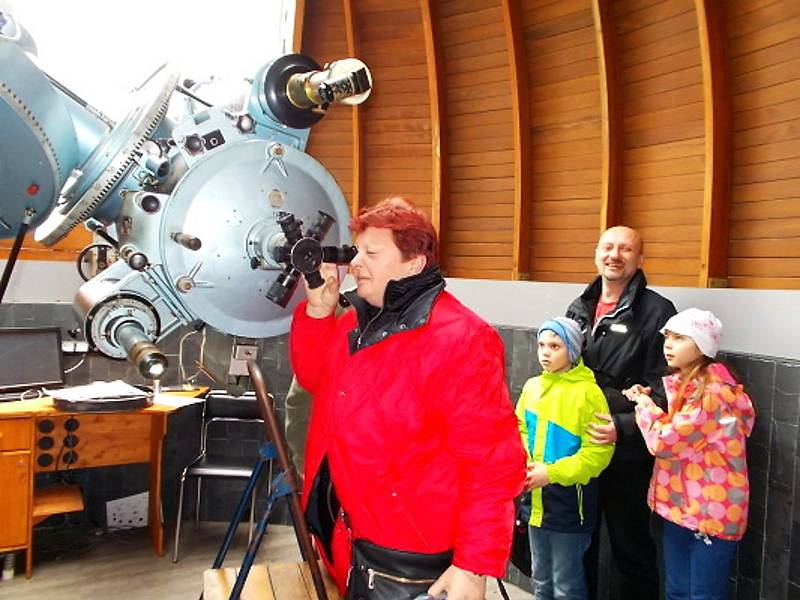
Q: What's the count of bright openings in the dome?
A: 1